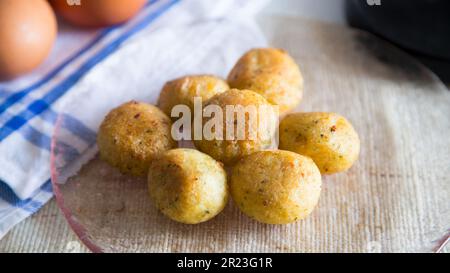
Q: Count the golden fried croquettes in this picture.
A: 7